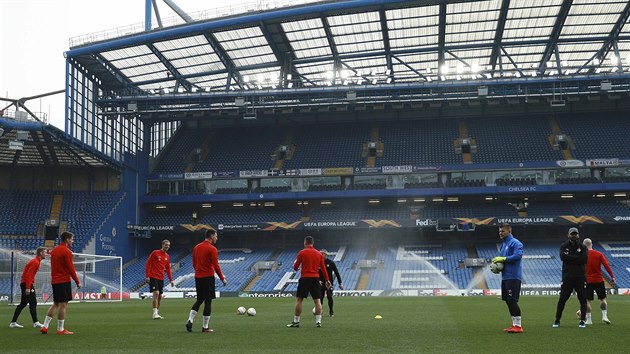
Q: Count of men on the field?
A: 9